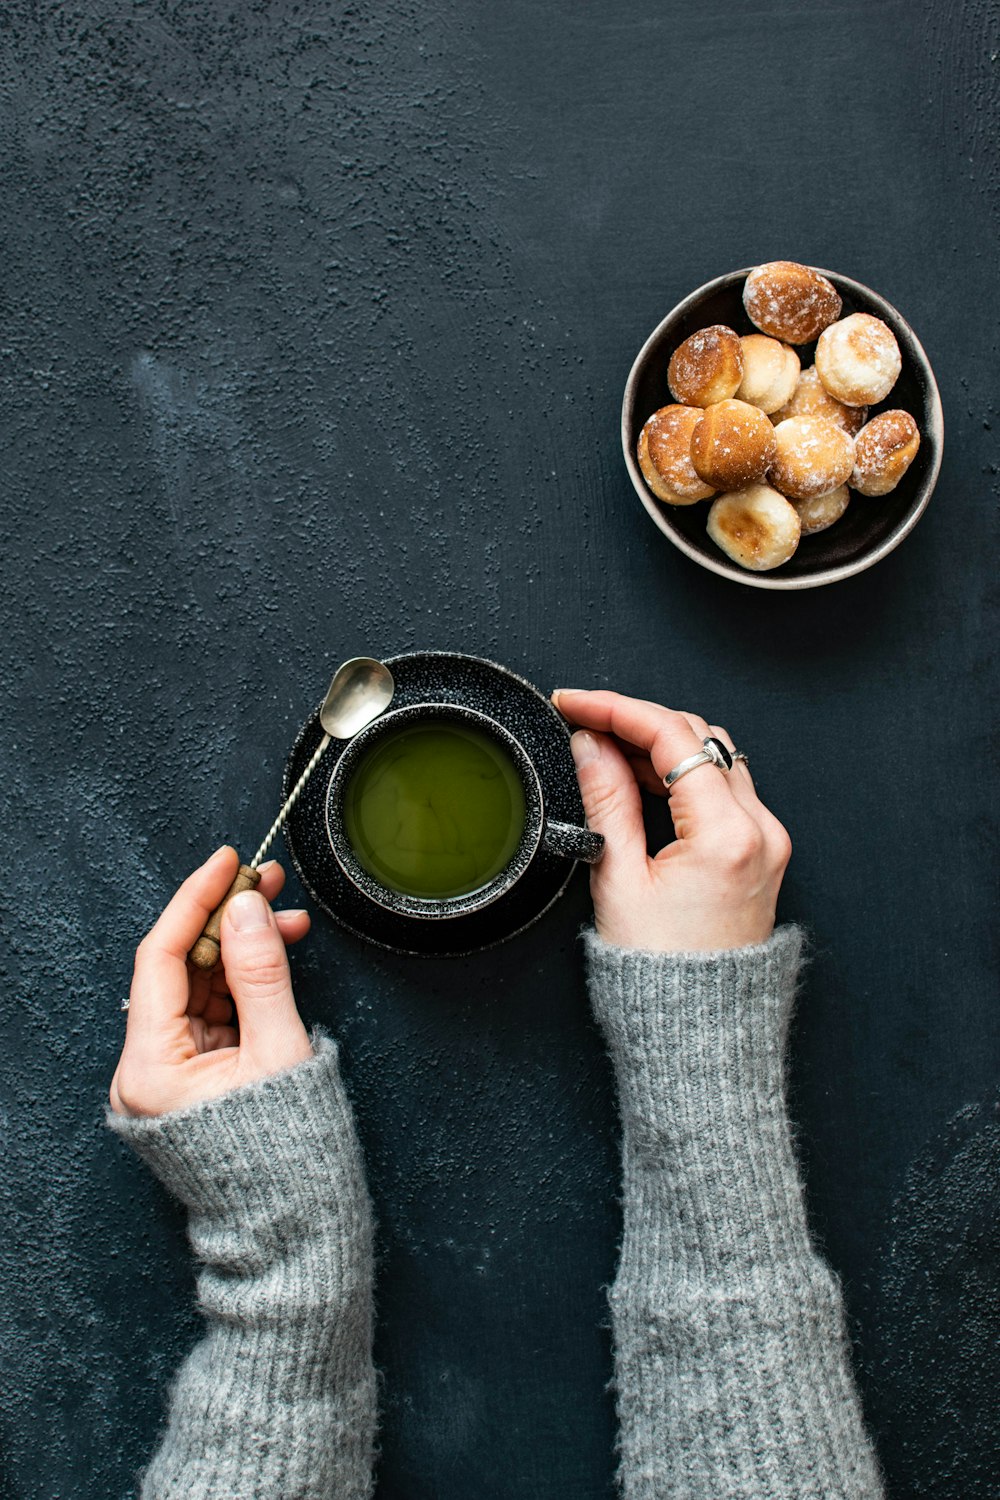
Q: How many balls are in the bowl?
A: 11